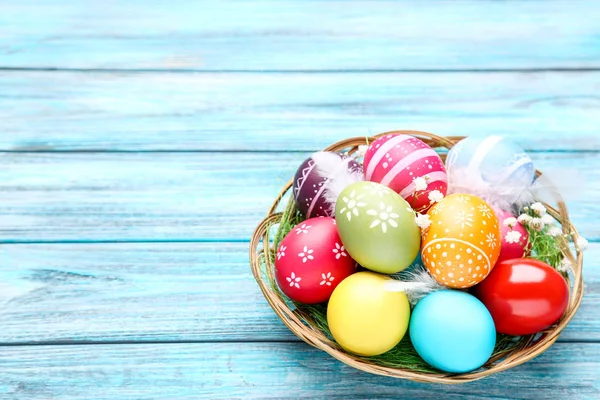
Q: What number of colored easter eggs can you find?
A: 10